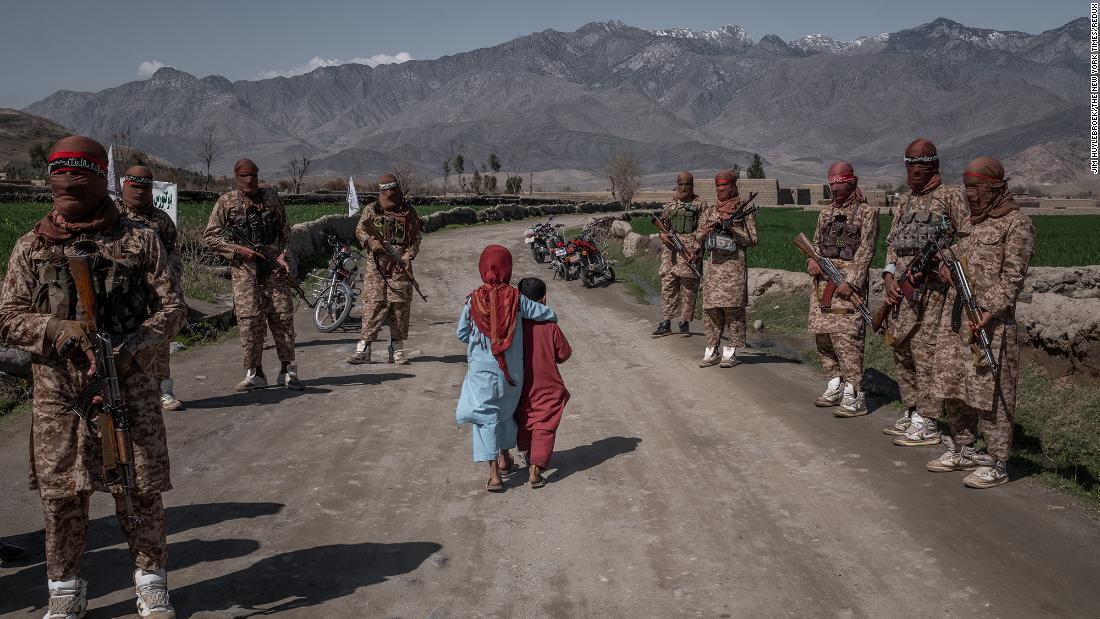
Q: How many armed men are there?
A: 9